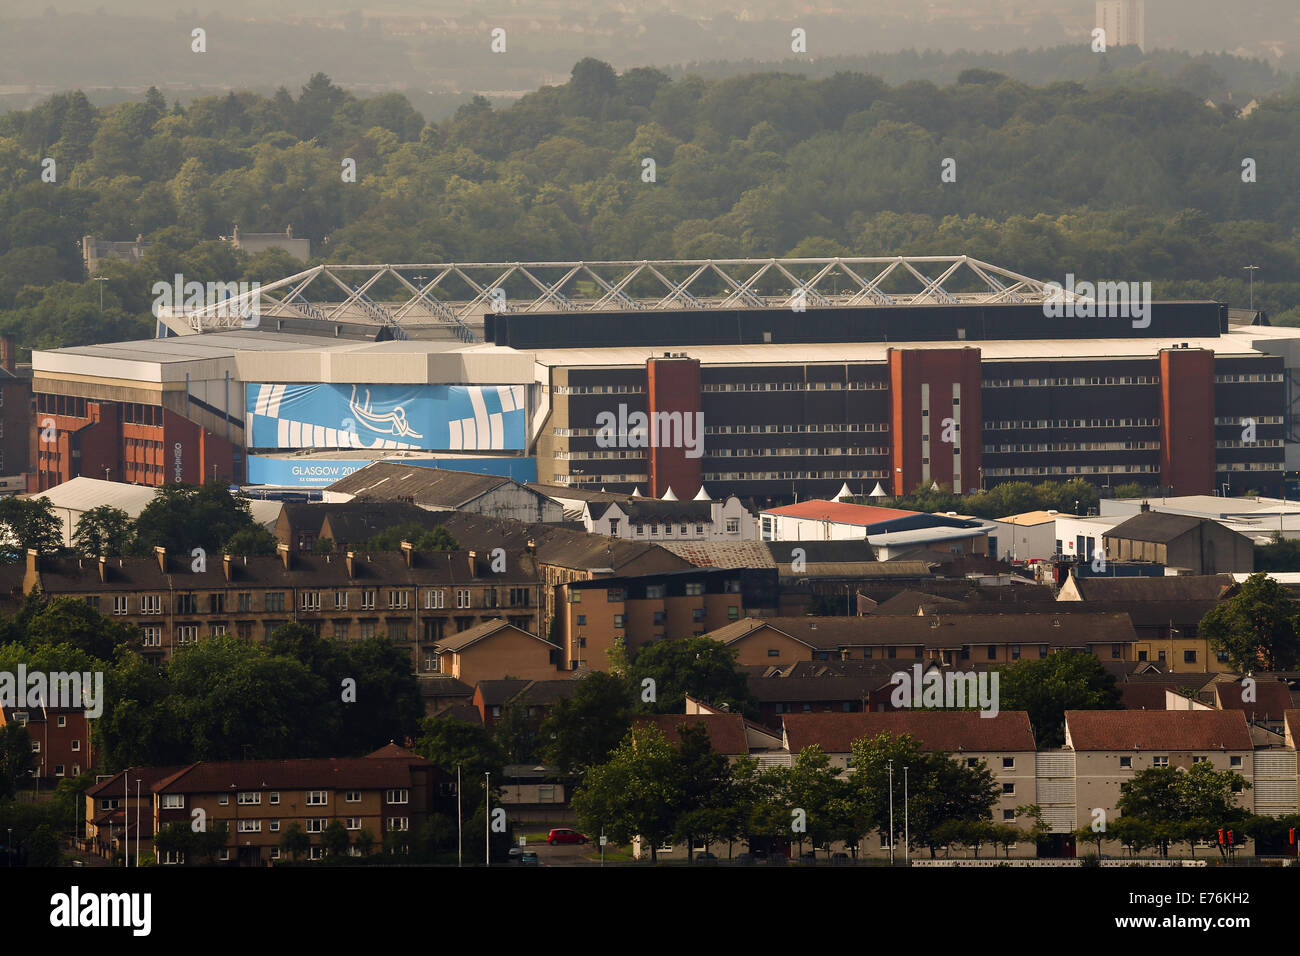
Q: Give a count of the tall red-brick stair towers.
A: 3